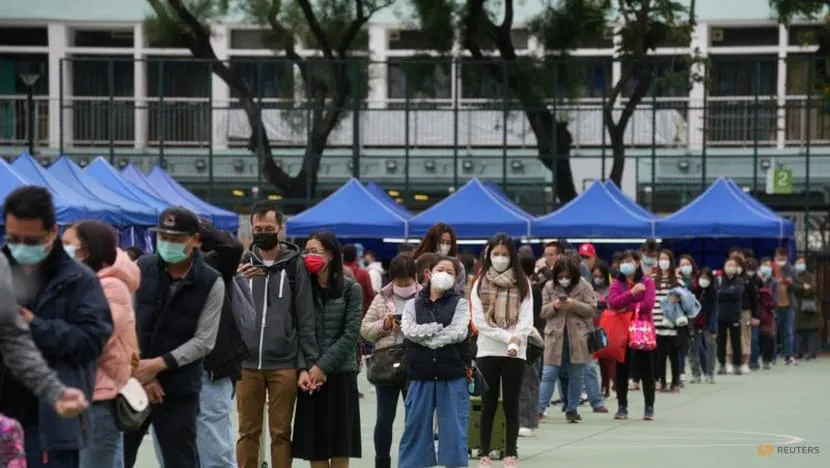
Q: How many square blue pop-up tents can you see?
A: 14